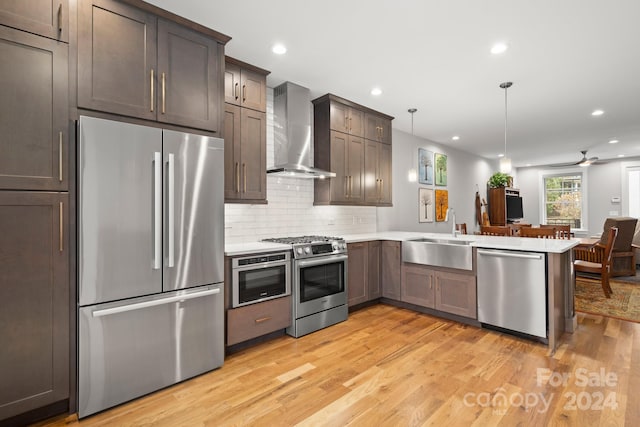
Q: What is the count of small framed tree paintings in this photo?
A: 4